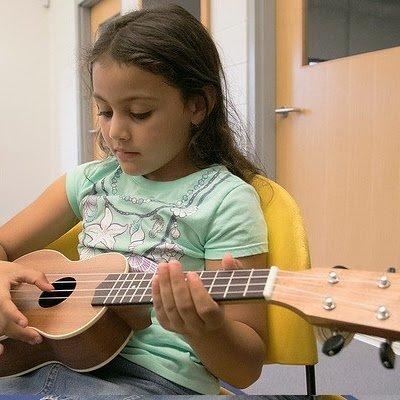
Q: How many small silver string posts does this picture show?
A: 4